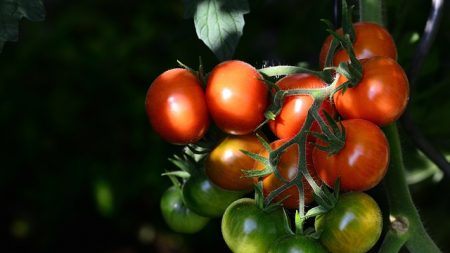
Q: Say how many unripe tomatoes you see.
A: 5